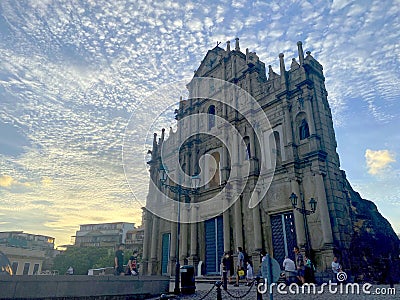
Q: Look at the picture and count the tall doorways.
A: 3